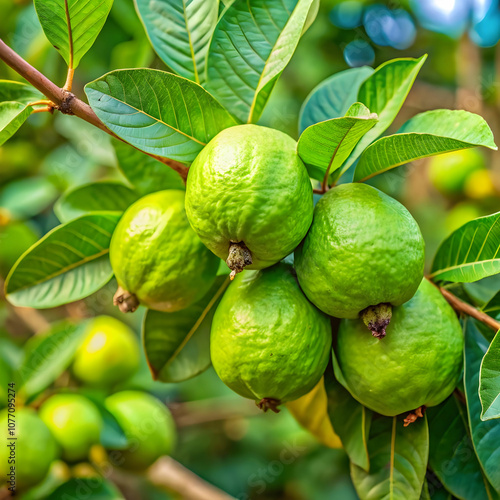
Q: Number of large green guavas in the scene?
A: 5